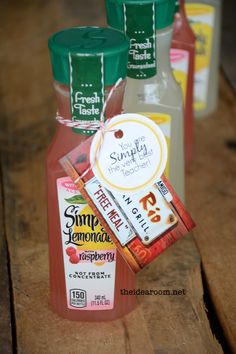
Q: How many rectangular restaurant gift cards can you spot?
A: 1